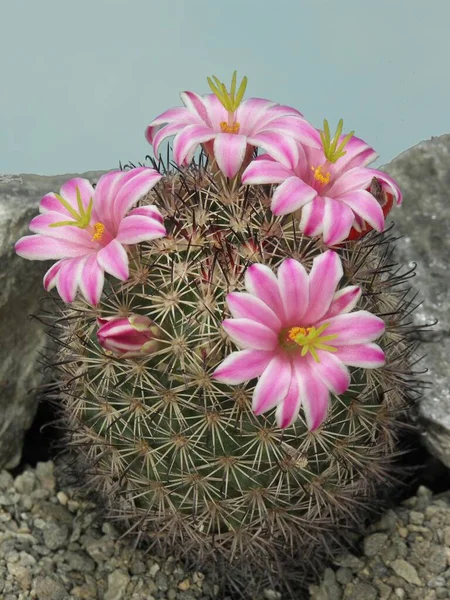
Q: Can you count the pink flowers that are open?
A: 4